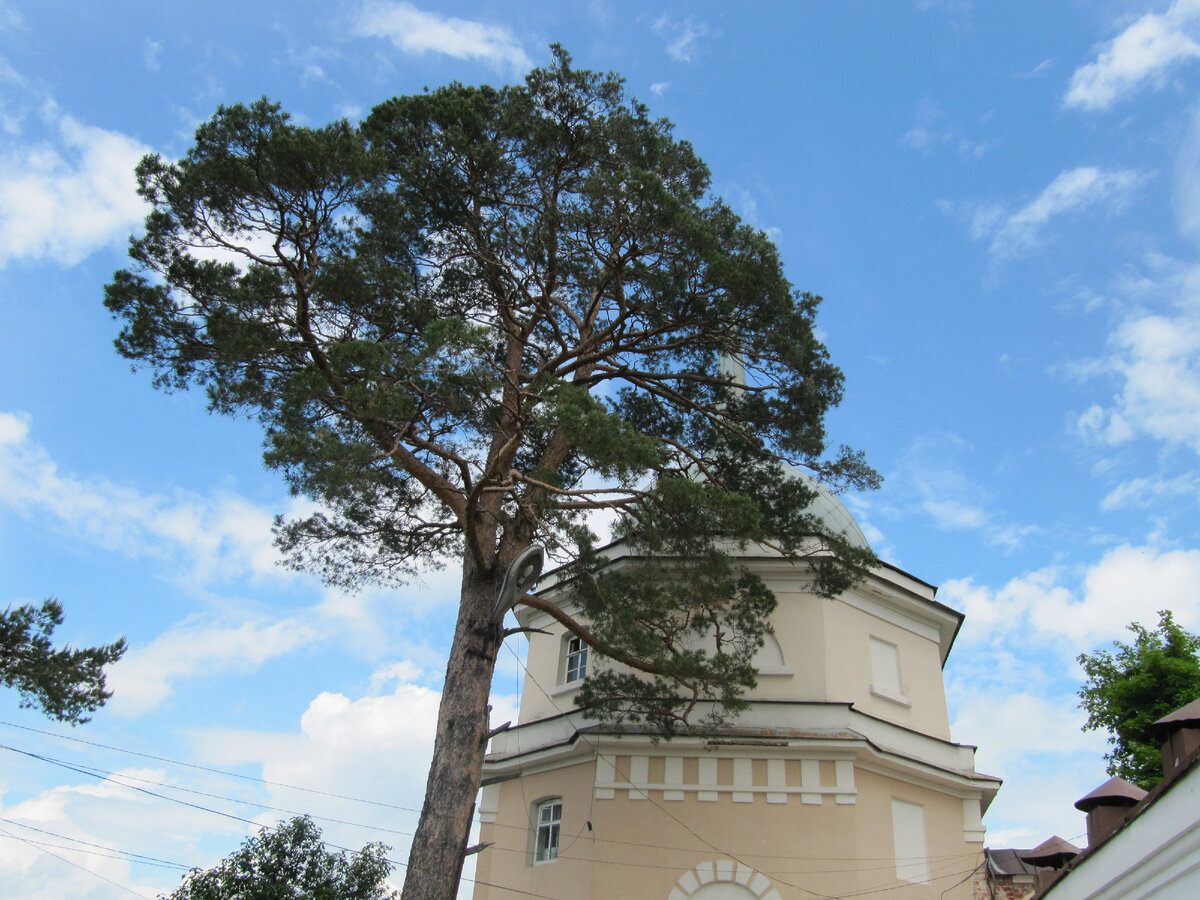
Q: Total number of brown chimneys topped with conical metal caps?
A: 3